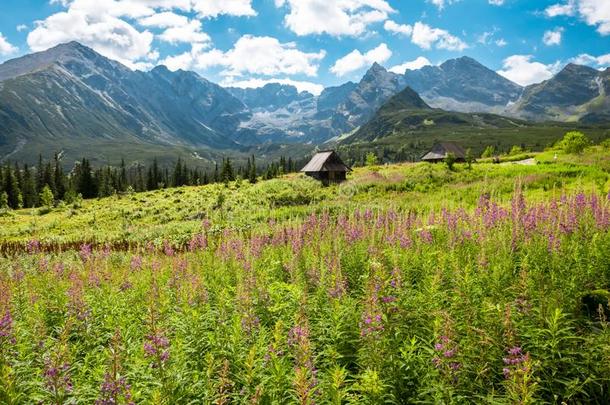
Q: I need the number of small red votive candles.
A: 0